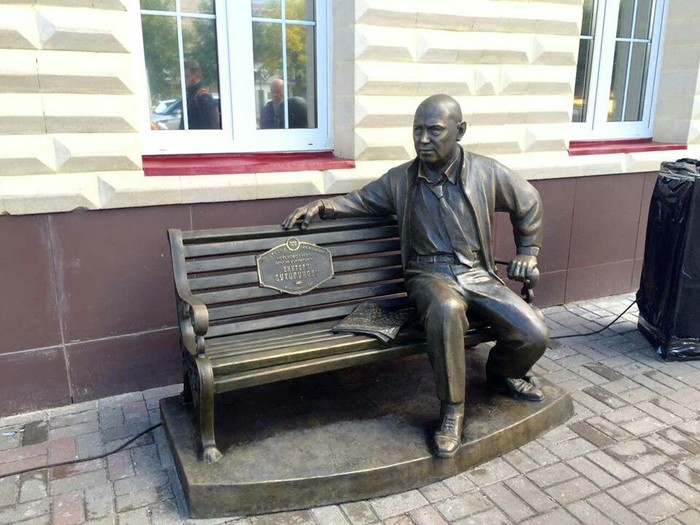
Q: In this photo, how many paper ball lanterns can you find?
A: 0